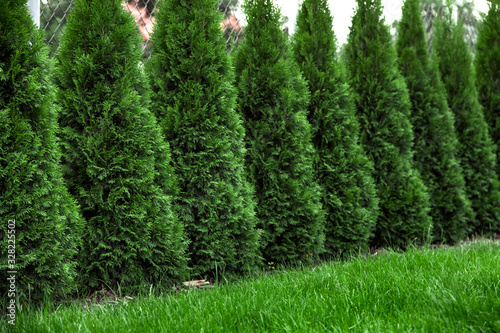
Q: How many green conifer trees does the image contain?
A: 9